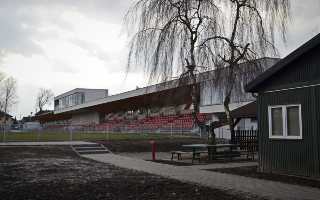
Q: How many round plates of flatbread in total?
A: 0